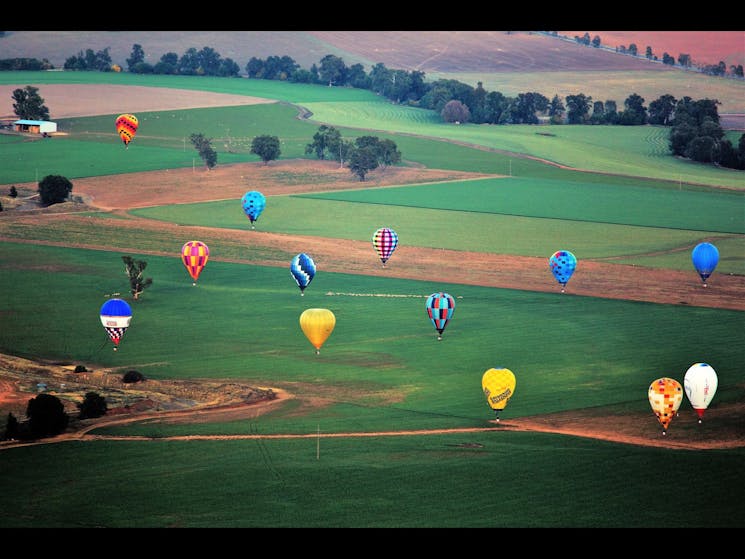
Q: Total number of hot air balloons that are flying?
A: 13